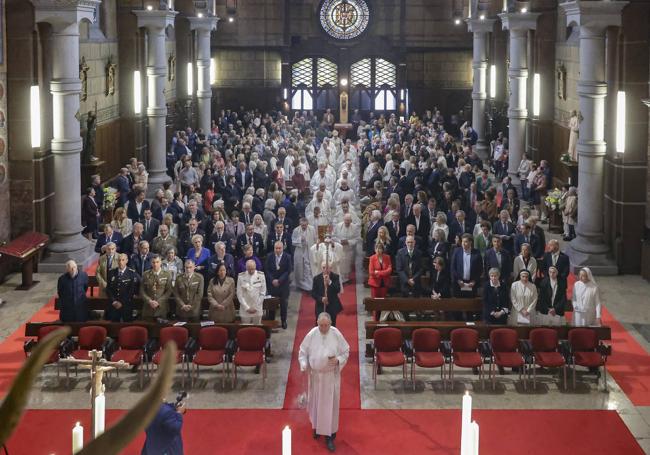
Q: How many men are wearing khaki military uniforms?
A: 3